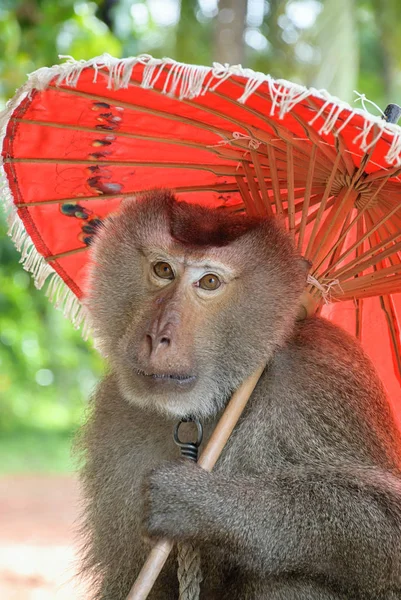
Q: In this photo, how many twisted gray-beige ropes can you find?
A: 1